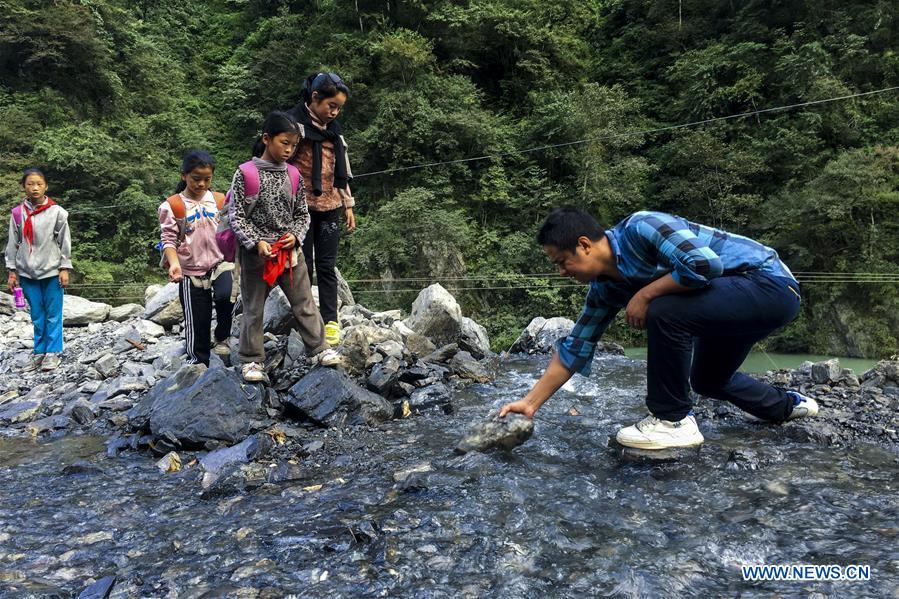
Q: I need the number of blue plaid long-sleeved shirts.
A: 1